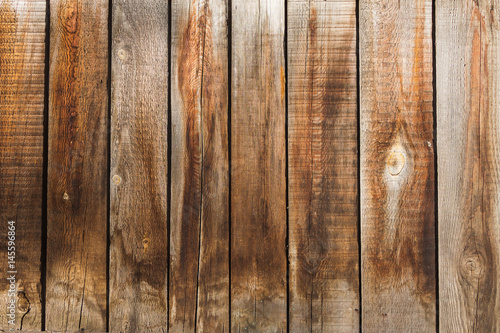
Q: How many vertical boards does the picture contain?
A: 8